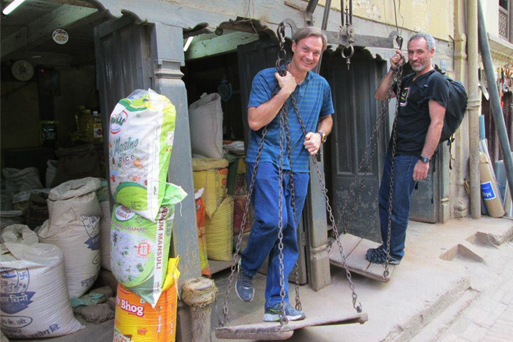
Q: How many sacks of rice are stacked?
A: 3